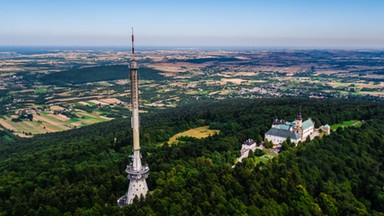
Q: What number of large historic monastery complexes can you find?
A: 1